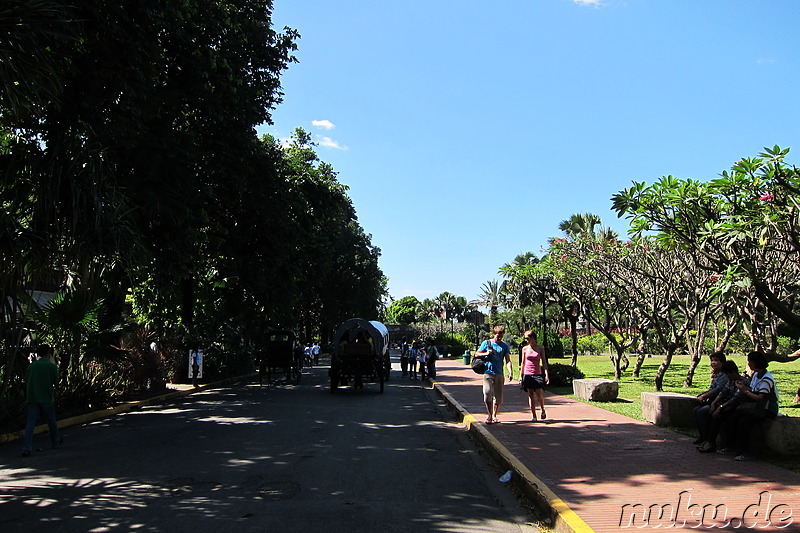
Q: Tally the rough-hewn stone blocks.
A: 3